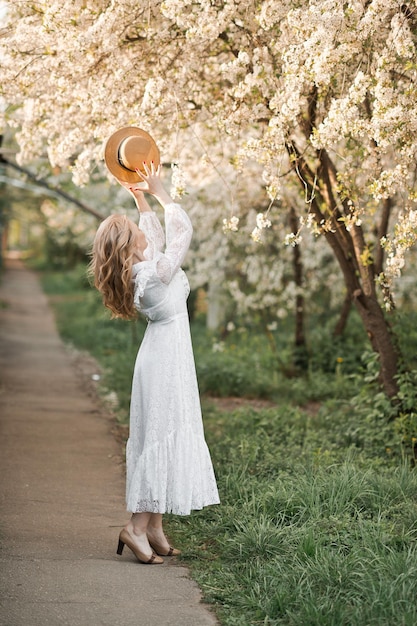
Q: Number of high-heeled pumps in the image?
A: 2